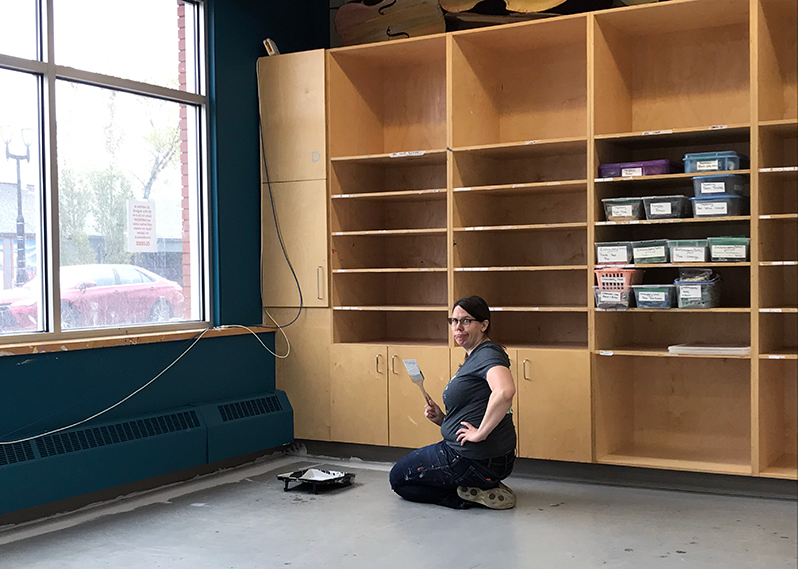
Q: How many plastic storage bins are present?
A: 14